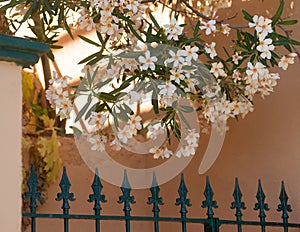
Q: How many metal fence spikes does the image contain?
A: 10